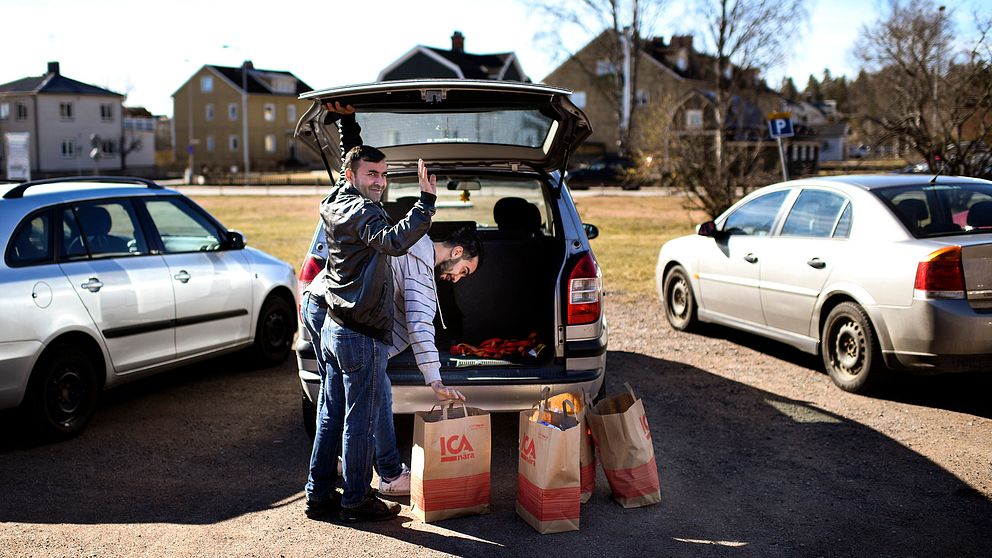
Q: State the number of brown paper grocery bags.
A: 4